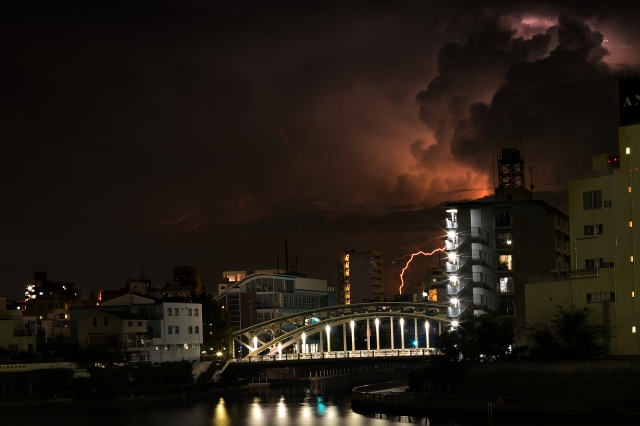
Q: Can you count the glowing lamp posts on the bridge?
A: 8